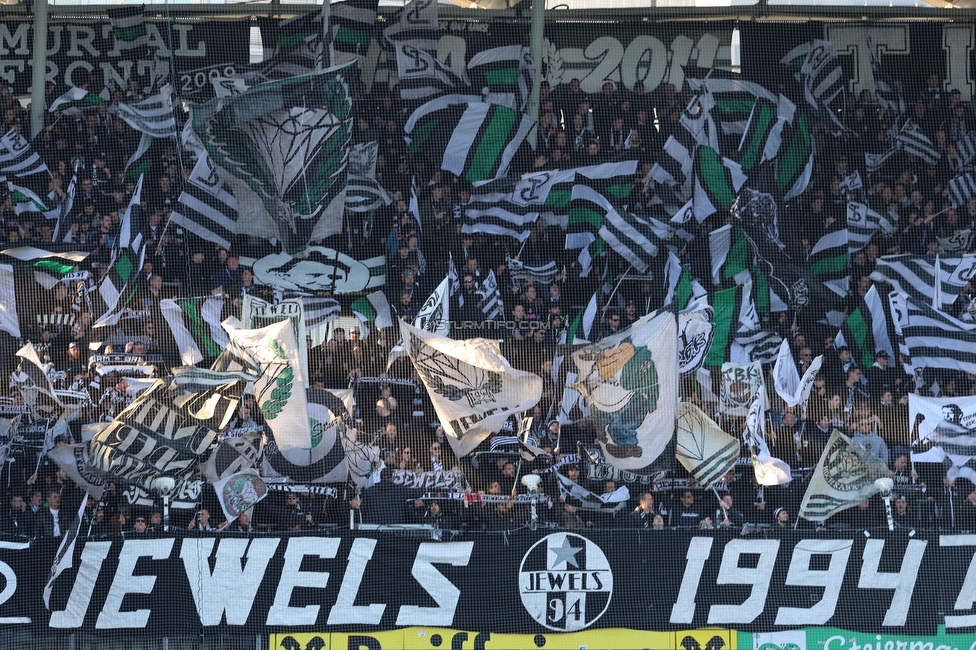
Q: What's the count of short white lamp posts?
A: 3